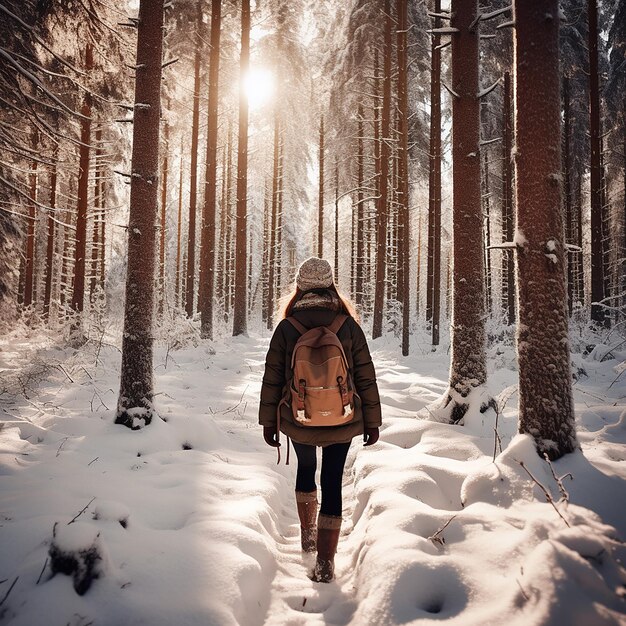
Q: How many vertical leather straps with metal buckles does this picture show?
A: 2